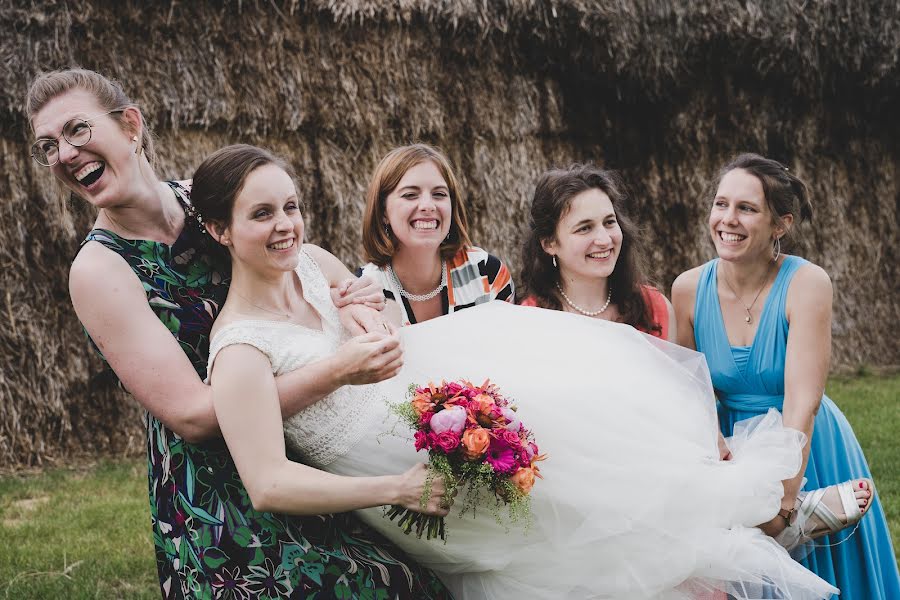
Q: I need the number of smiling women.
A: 5